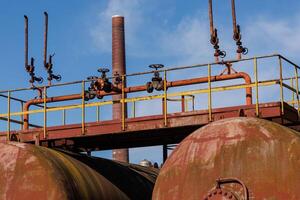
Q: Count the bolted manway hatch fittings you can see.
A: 1